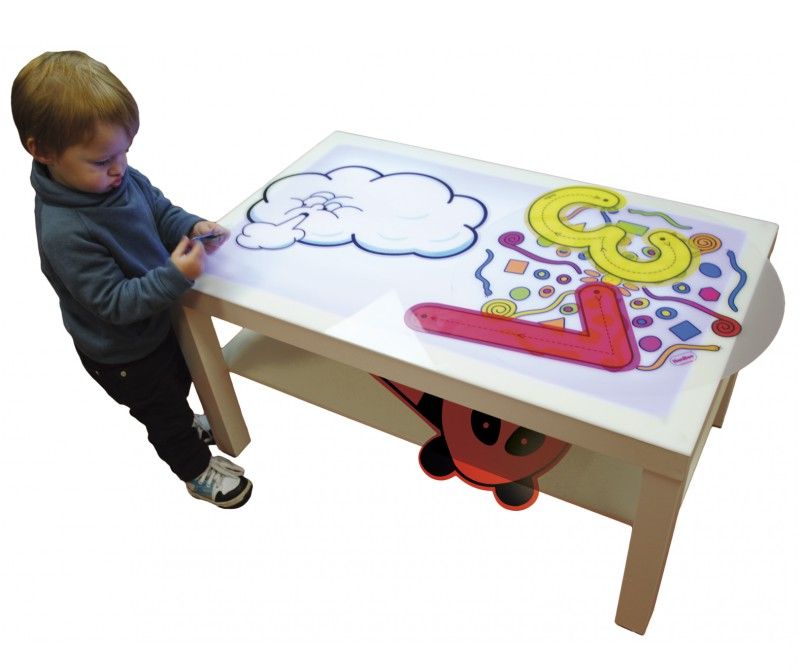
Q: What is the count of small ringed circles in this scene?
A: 10